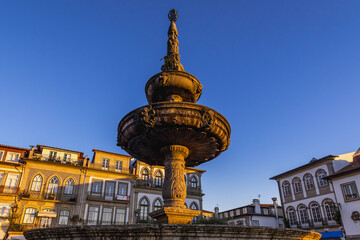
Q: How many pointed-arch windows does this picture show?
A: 9